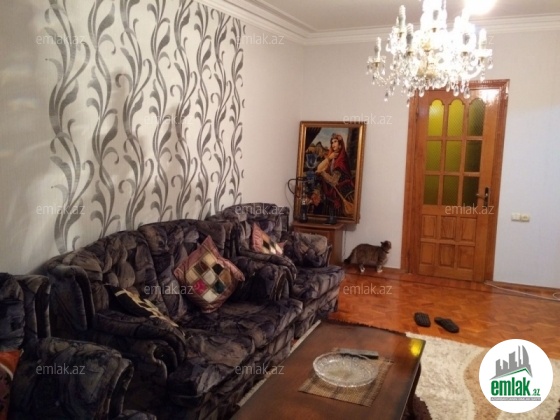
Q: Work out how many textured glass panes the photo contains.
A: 9